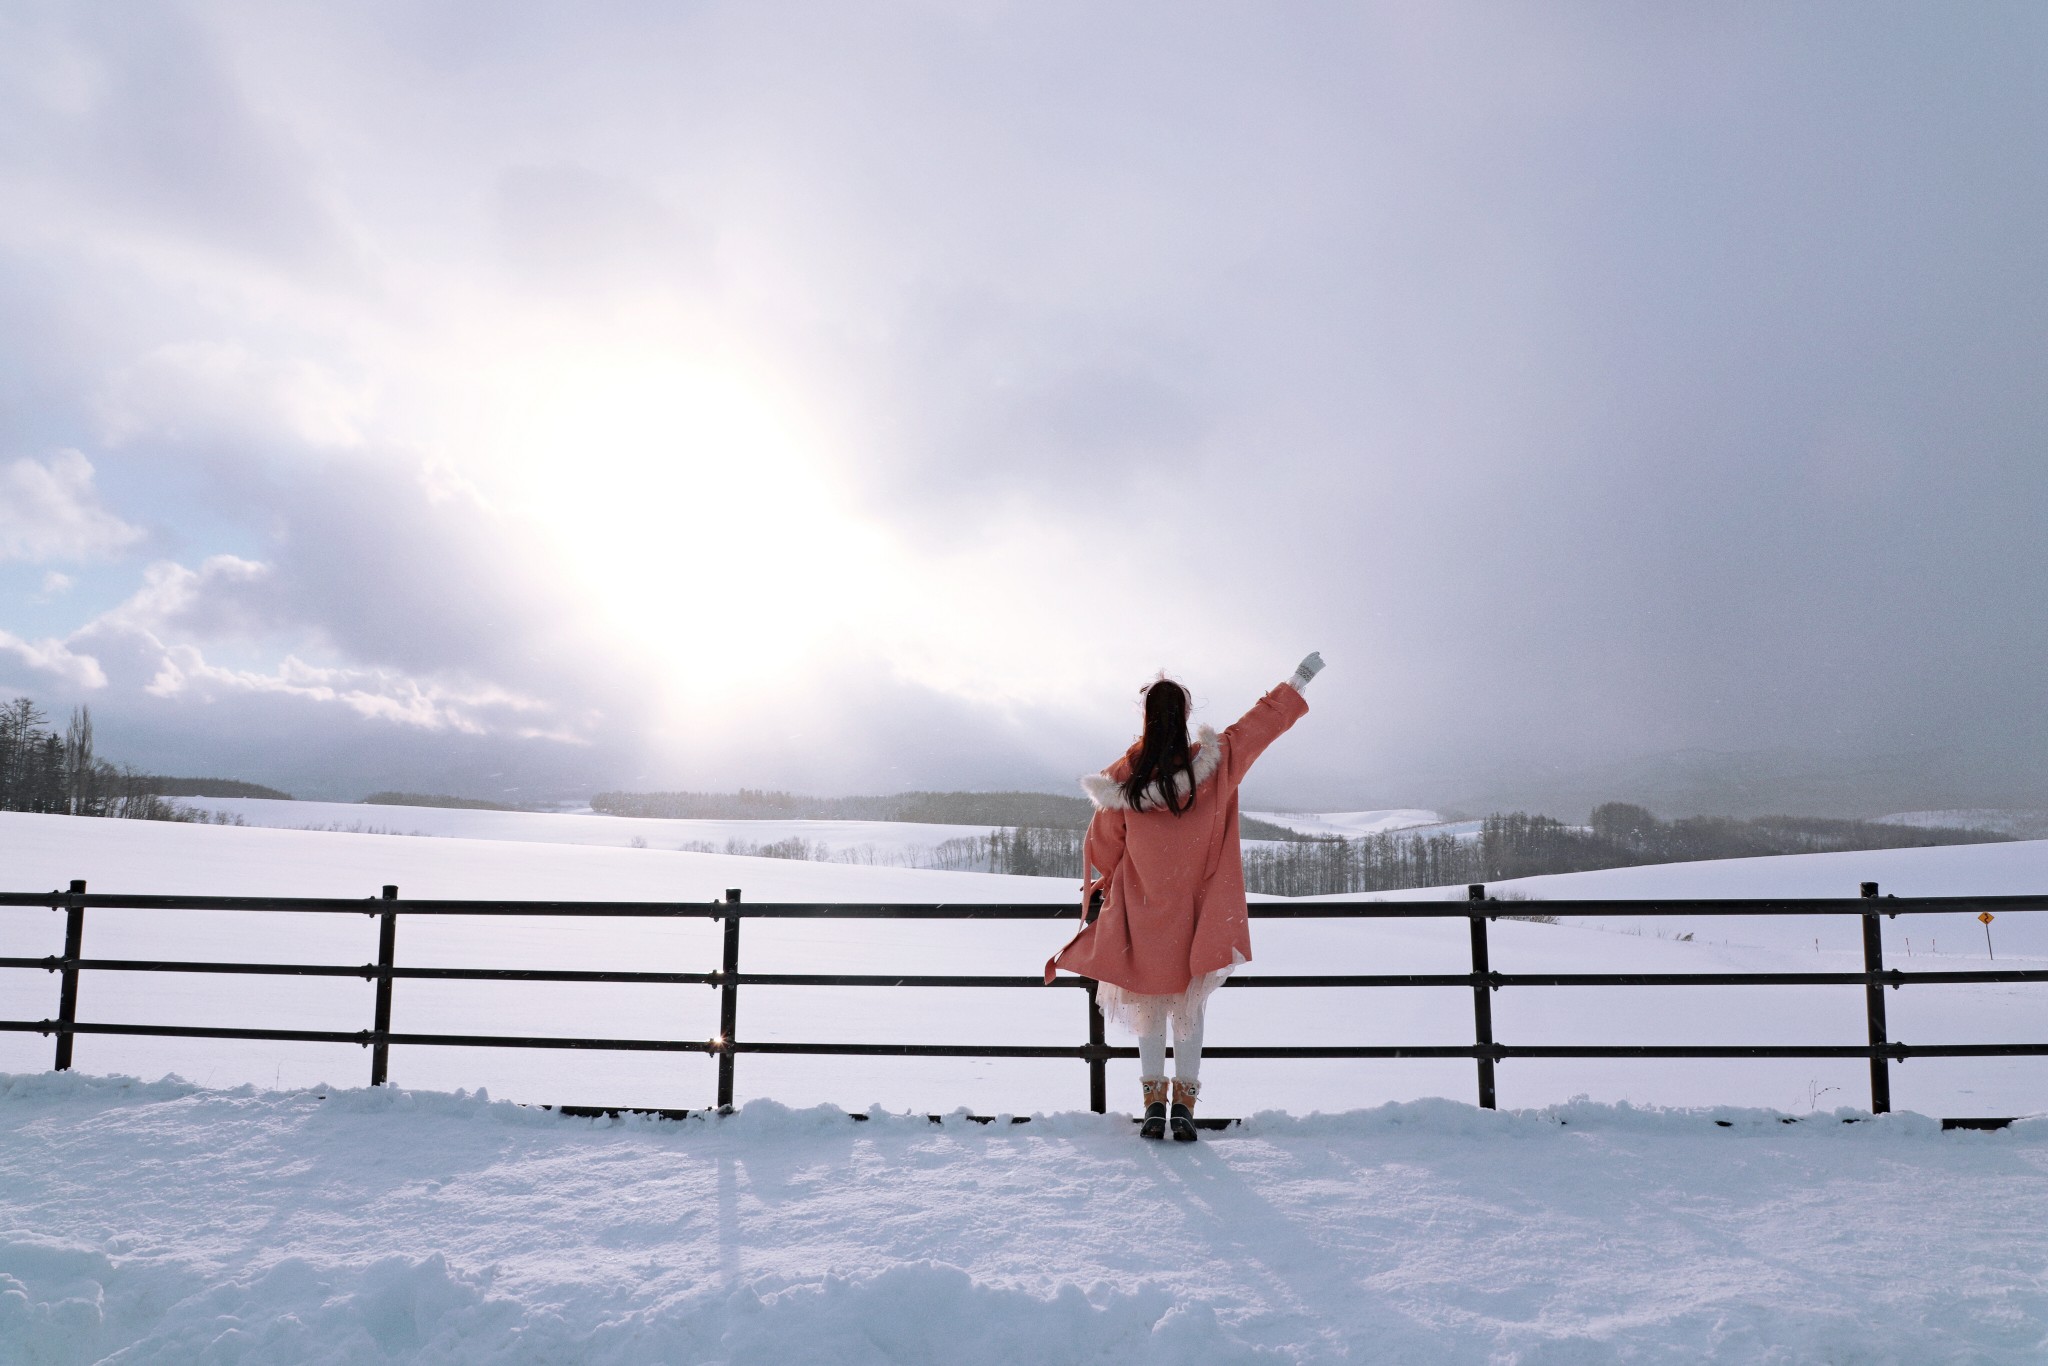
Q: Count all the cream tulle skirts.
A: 1